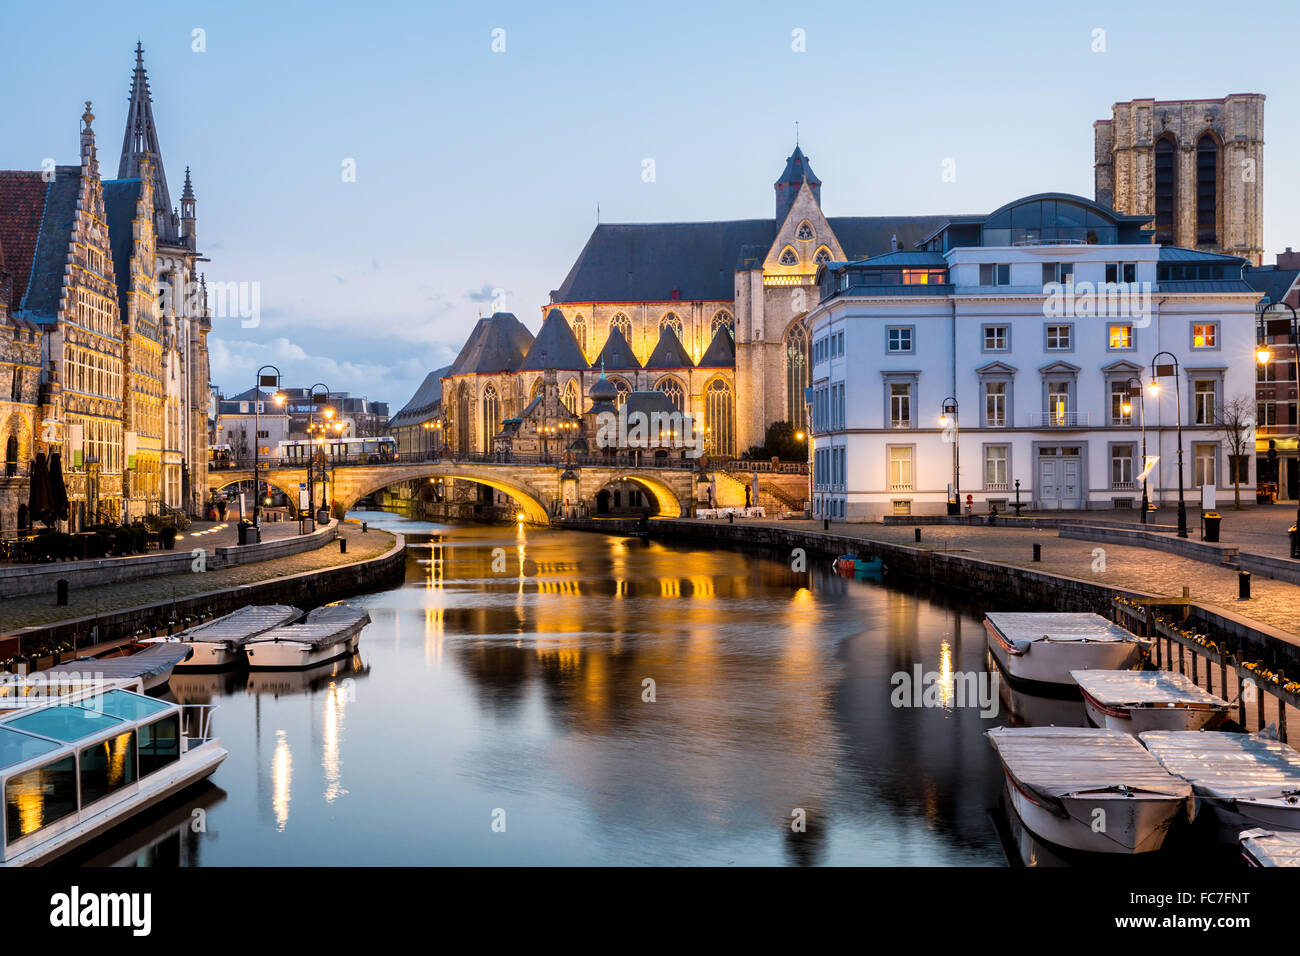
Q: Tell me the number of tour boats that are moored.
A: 10